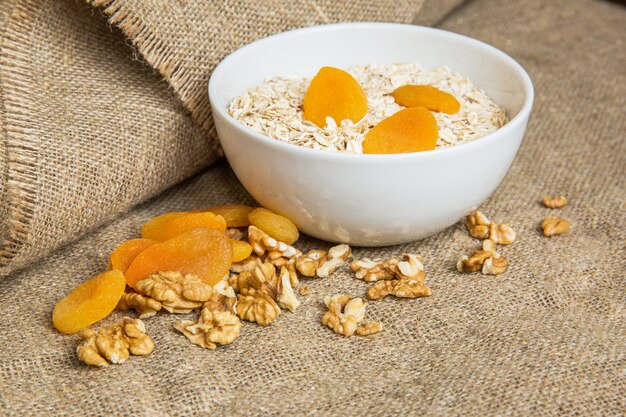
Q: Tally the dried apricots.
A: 10